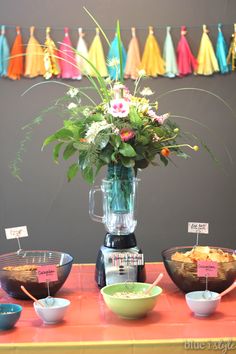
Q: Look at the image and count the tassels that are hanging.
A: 15